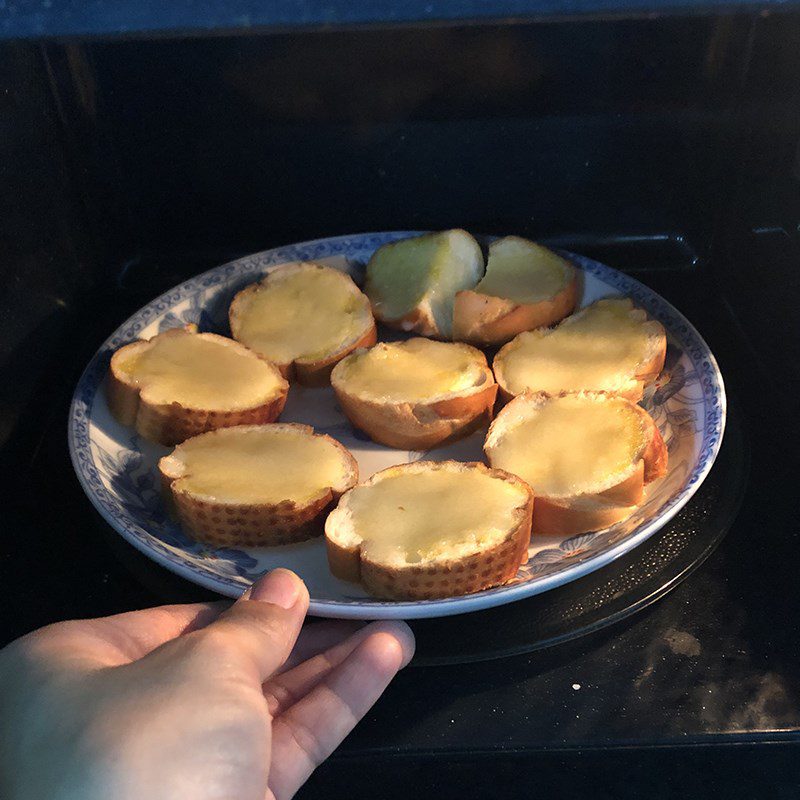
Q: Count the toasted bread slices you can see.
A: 9